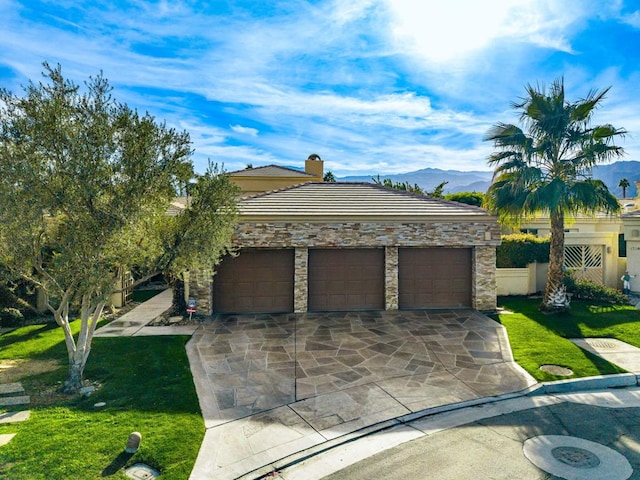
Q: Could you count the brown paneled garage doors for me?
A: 3